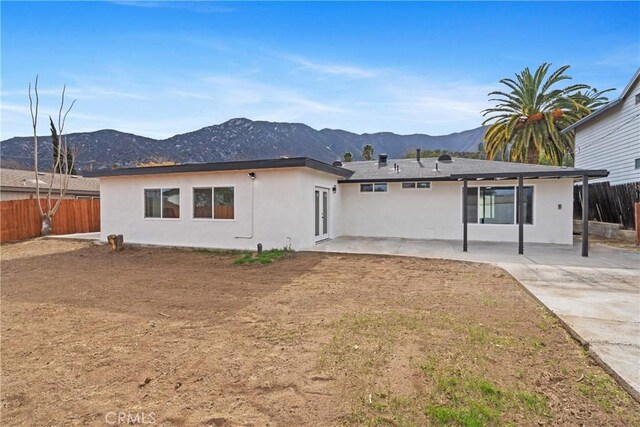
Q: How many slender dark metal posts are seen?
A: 3